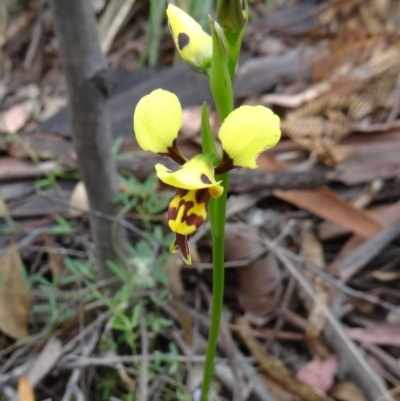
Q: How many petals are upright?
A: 2